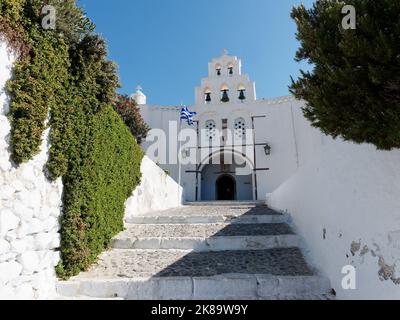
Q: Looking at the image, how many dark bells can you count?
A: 5